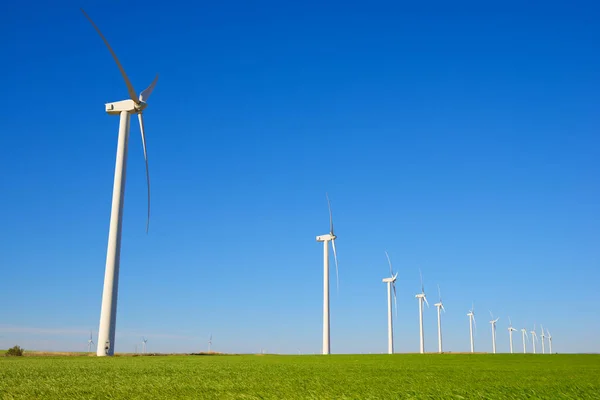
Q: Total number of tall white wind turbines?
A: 12